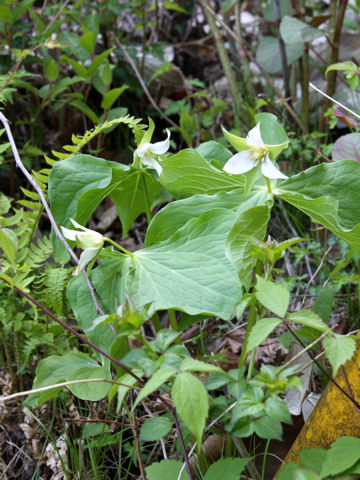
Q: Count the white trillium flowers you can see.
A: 3